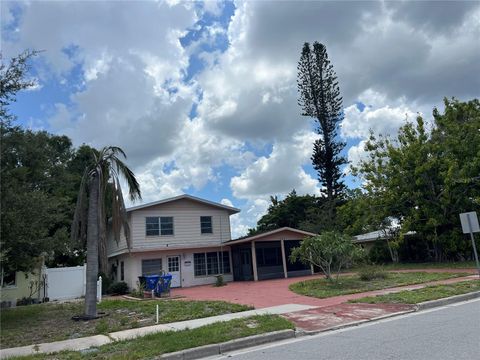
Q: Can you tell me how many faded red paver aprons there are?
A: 1